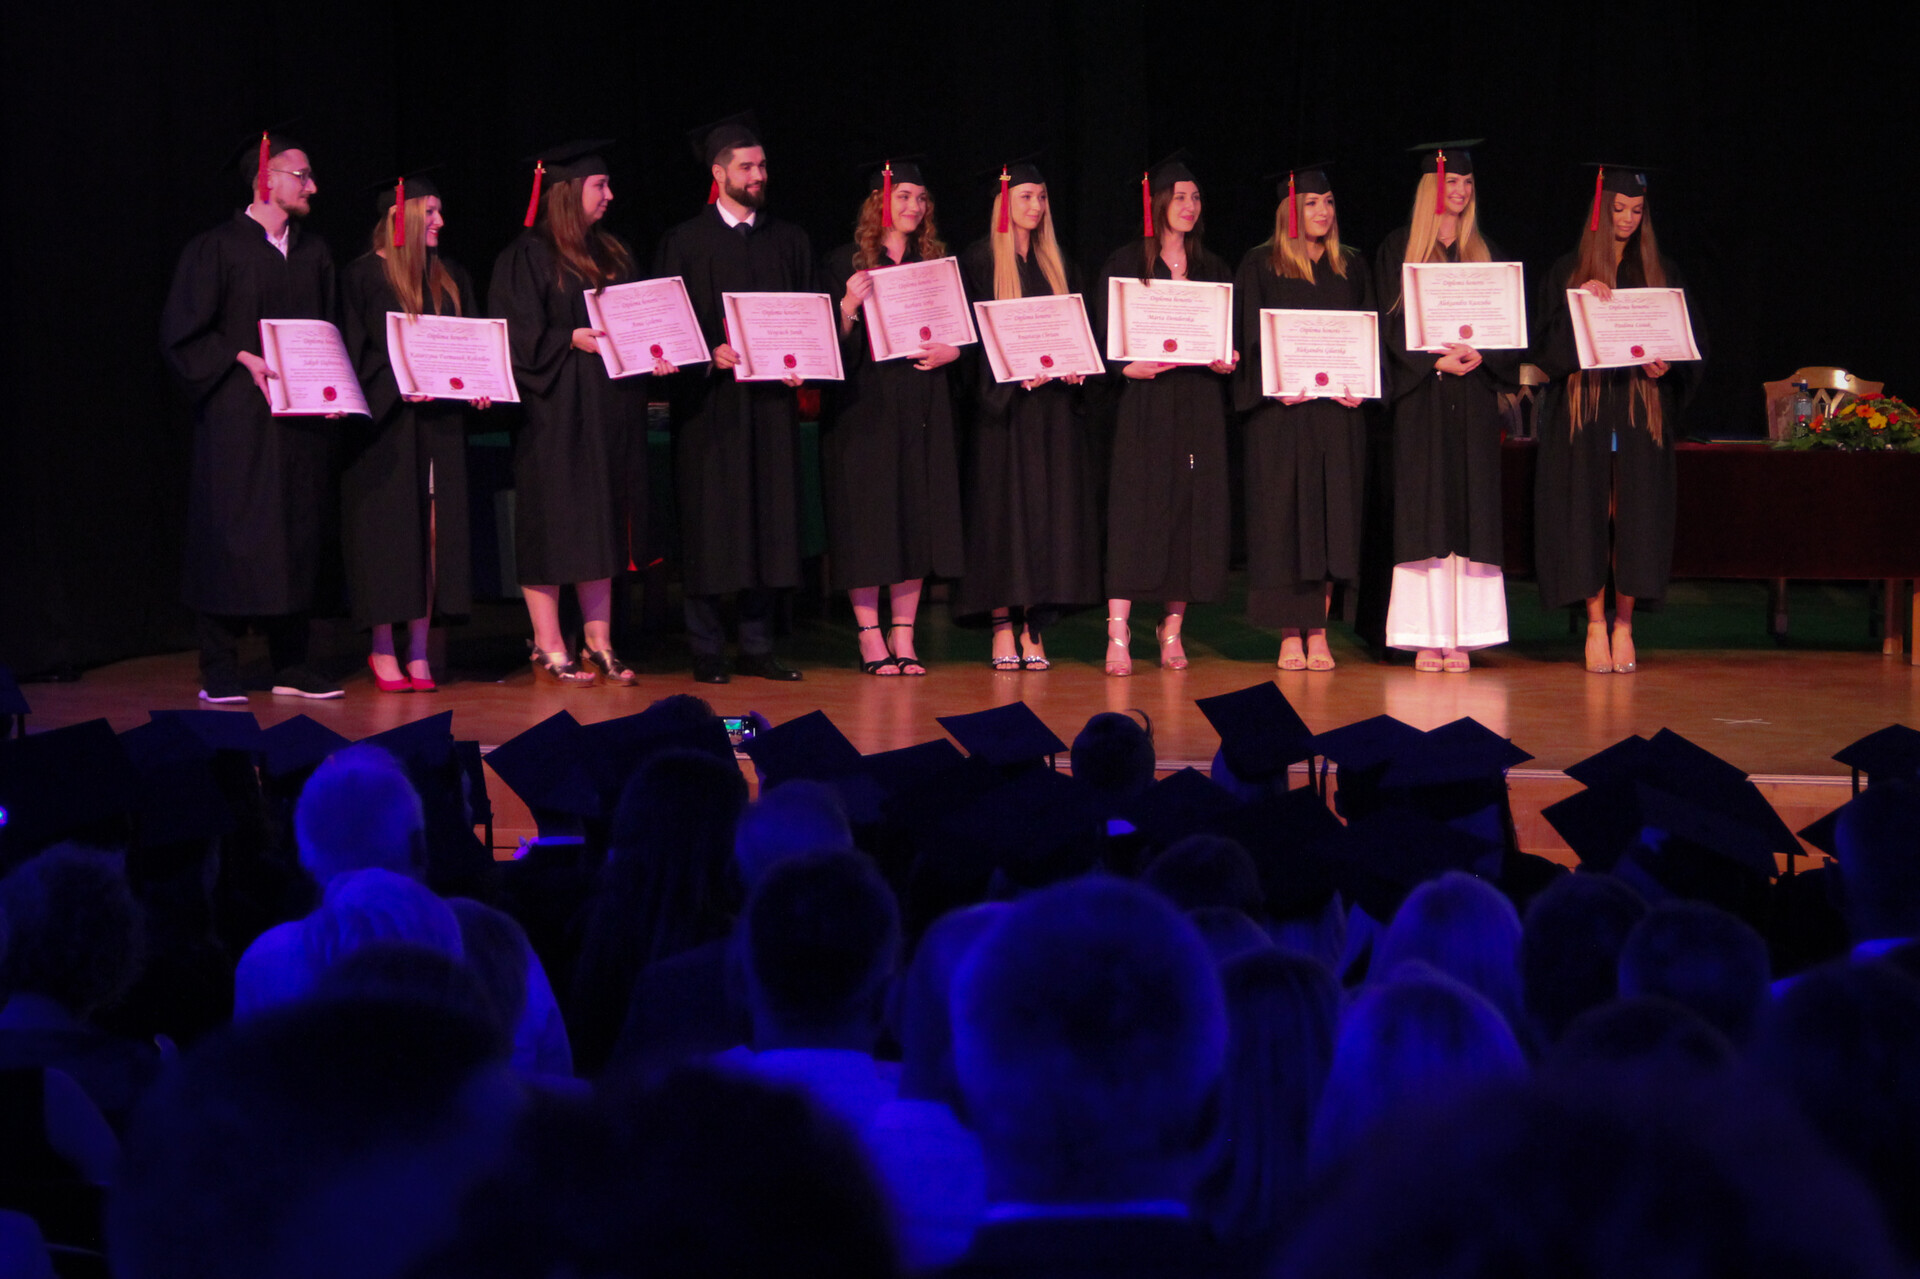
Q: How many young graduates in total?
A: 10